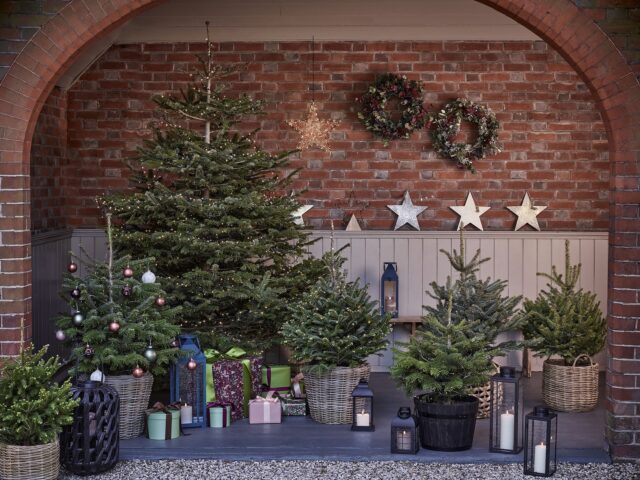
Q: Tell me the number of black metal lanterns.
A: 4